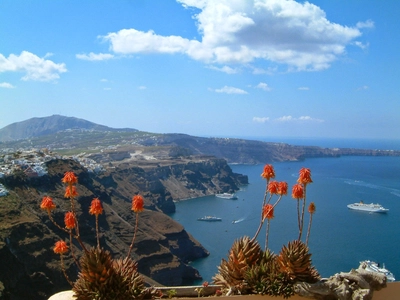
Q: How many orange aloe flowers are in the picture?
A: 14